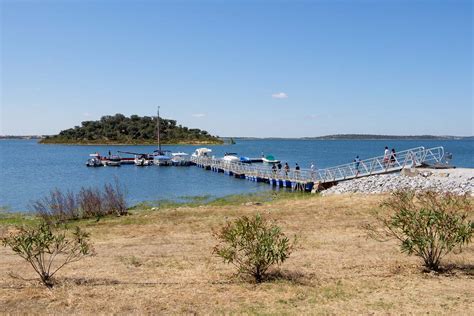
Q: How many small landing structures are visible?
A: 1